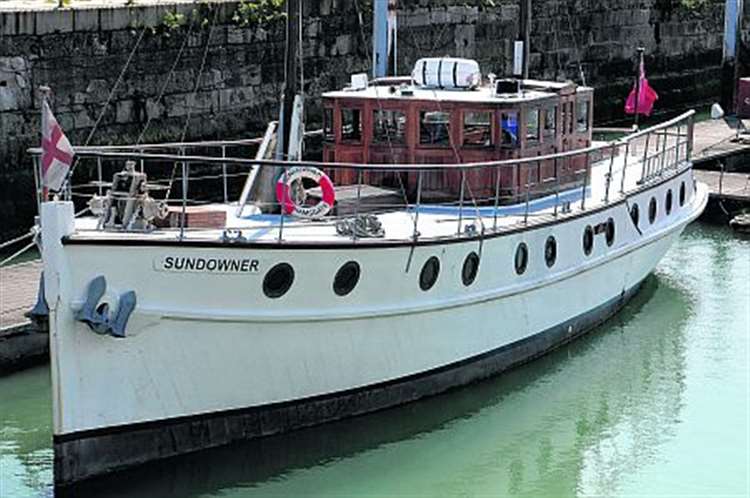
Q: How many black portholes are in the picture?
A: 12